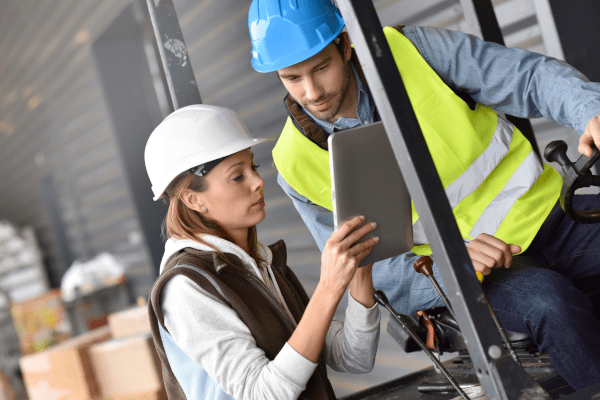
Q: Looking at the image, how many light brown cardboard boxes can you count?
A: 3